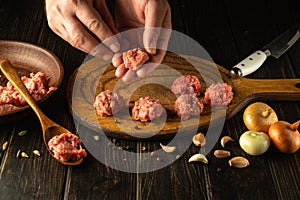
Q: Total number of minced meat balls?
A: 6